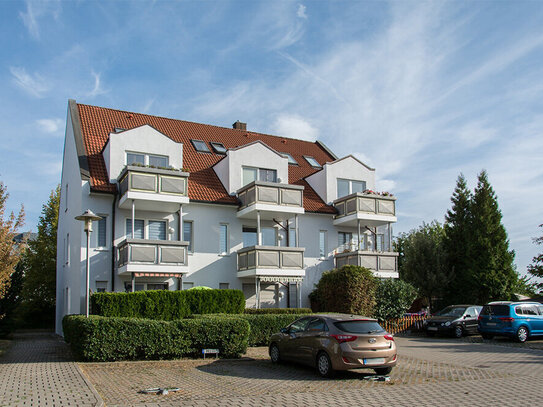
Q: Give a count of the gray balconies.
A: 6